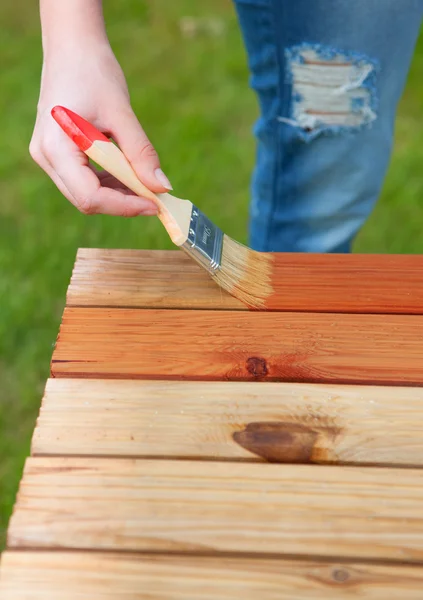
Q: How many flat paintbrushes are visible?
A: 1